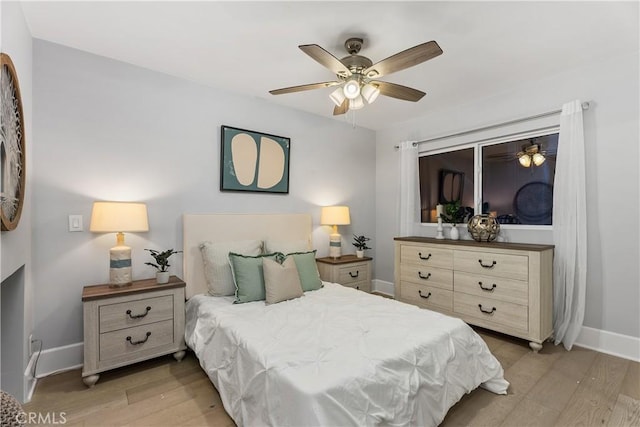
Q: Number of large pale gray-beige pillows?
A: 2